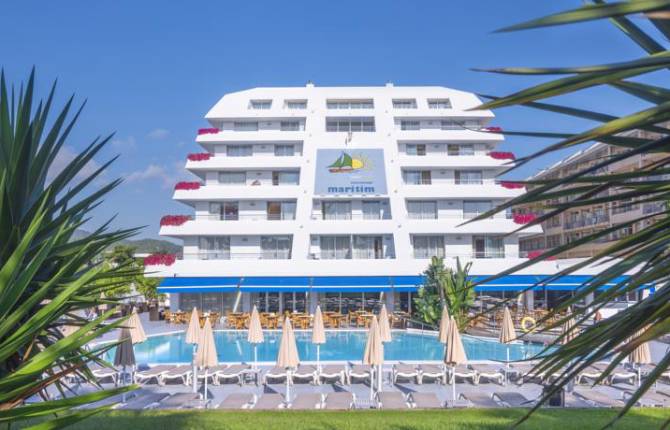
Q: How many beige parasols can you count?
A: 13